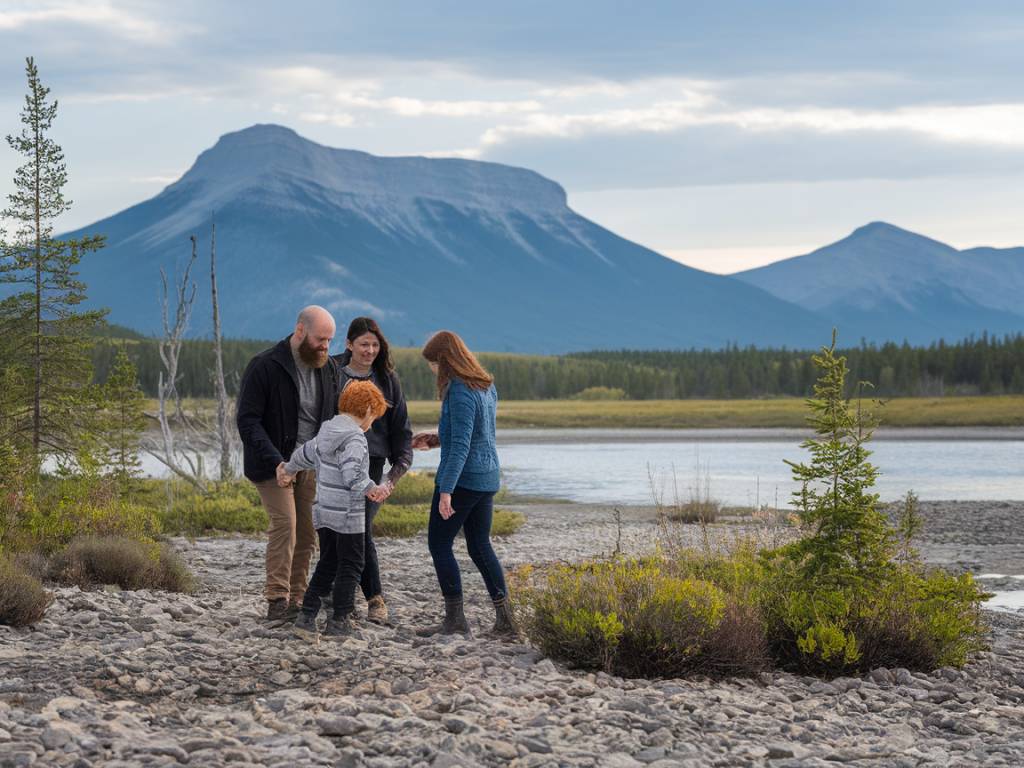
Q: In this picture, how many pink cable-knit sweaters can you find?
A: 0